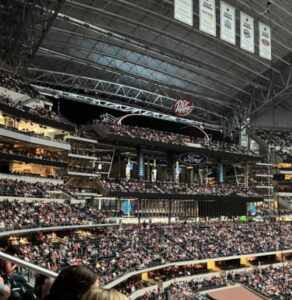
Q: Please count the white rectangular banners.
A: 5